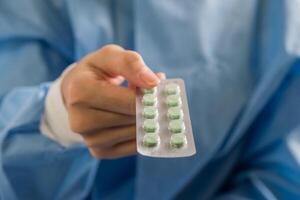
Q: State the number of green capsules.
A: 10